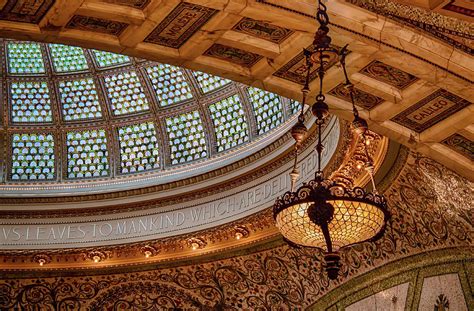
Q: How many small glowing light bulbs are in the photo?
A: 7